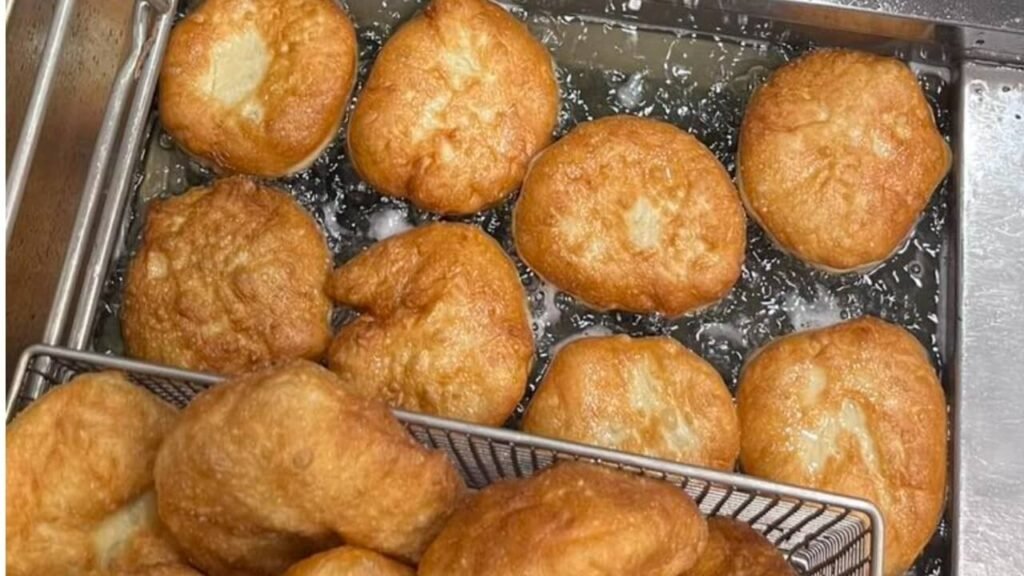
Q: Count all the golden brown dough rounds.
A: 13